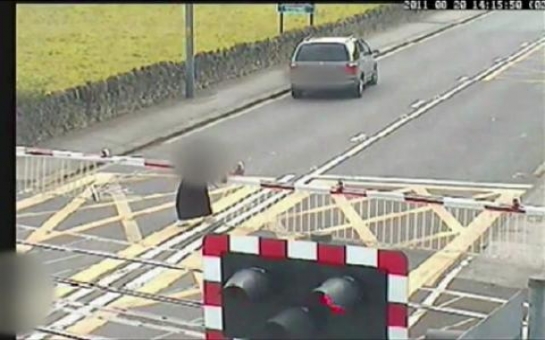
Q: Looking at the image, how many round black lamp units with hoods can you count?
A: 3